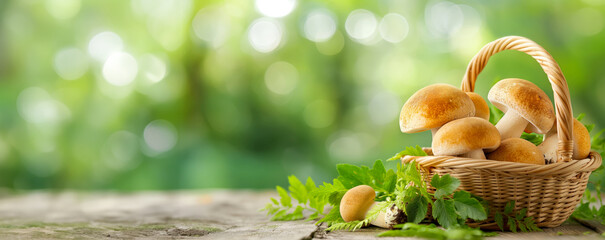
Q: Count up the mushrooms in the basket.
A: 6